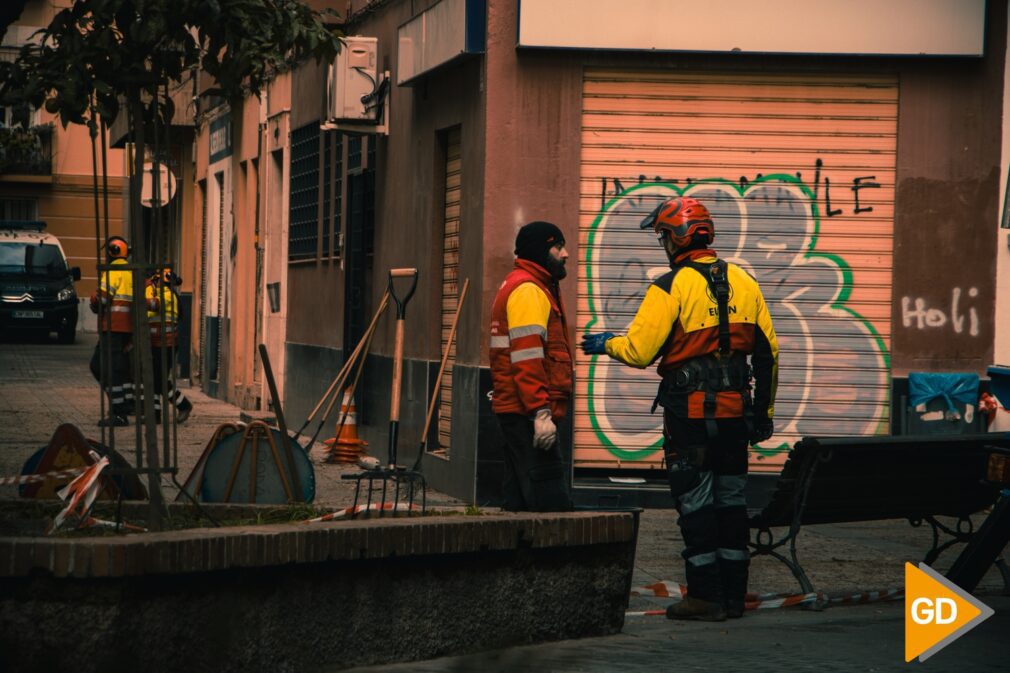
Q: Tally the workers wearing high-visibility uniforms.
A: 4